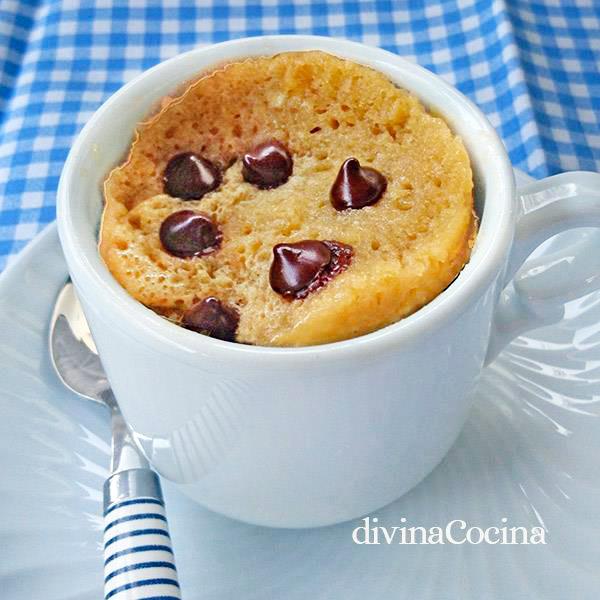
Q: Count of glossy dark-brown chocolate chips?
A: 6